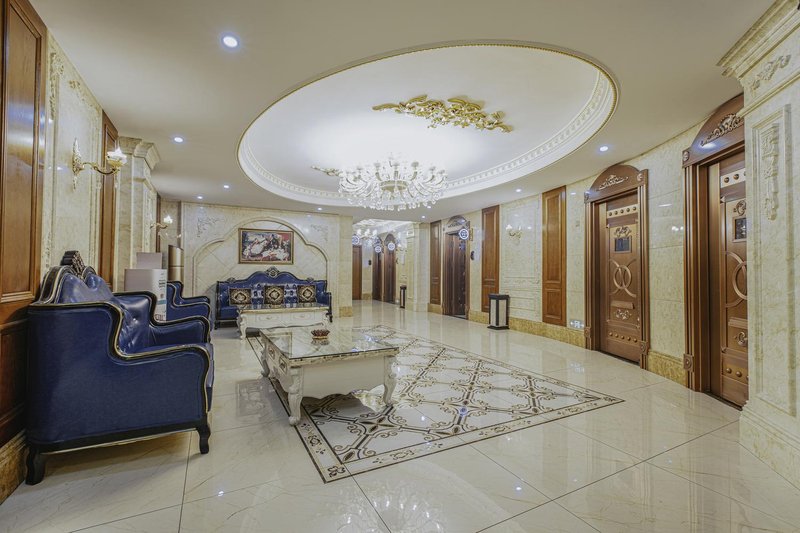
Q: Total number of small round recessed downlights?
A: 9